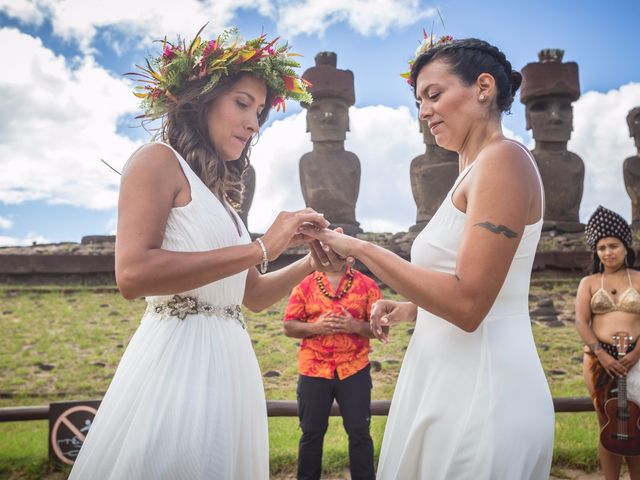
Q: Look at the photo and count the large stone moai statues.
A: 5